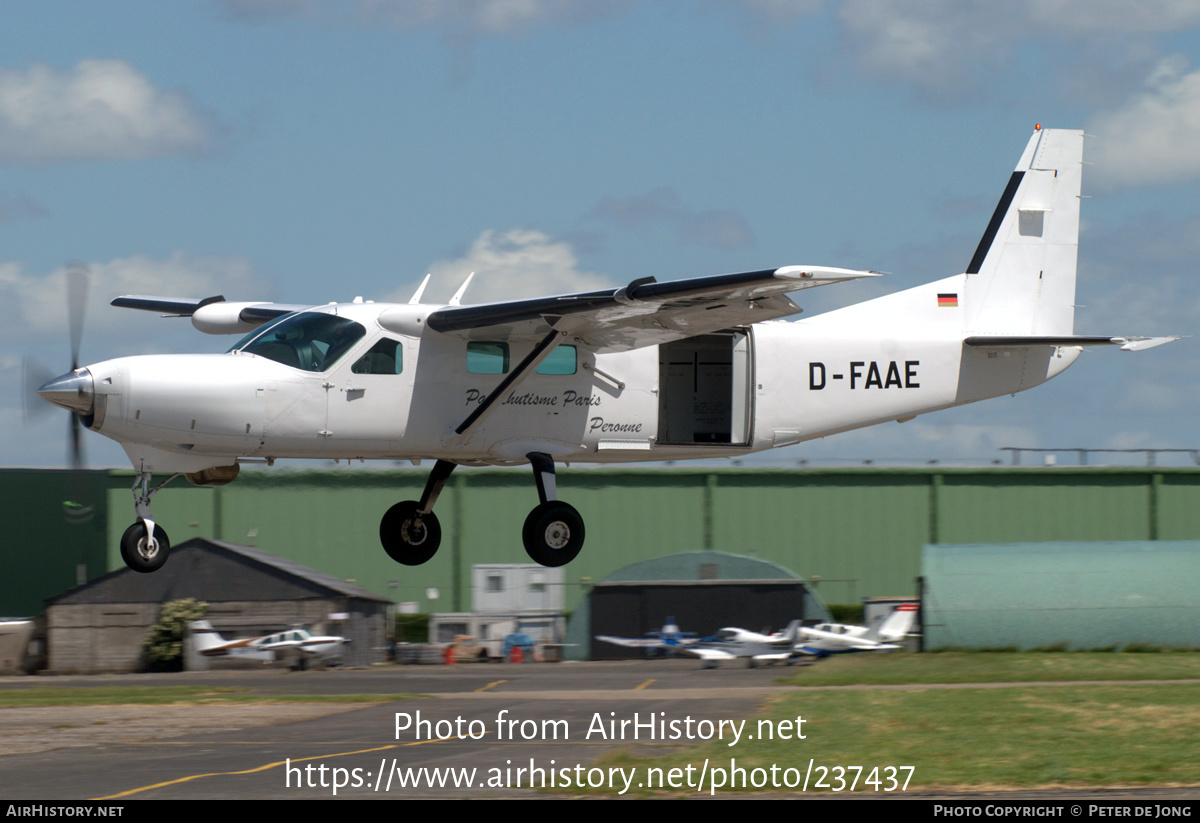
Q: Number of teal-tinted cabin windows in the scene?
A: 2